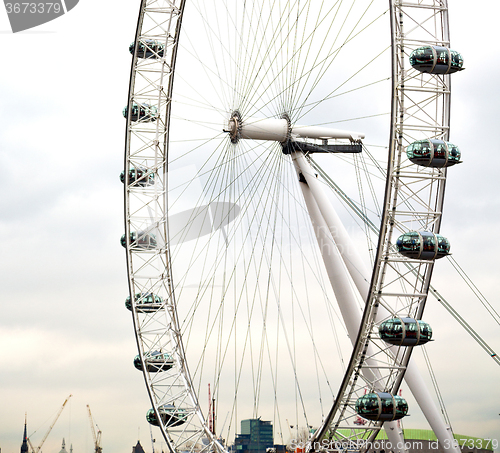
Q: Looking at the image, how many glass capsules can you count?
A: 12